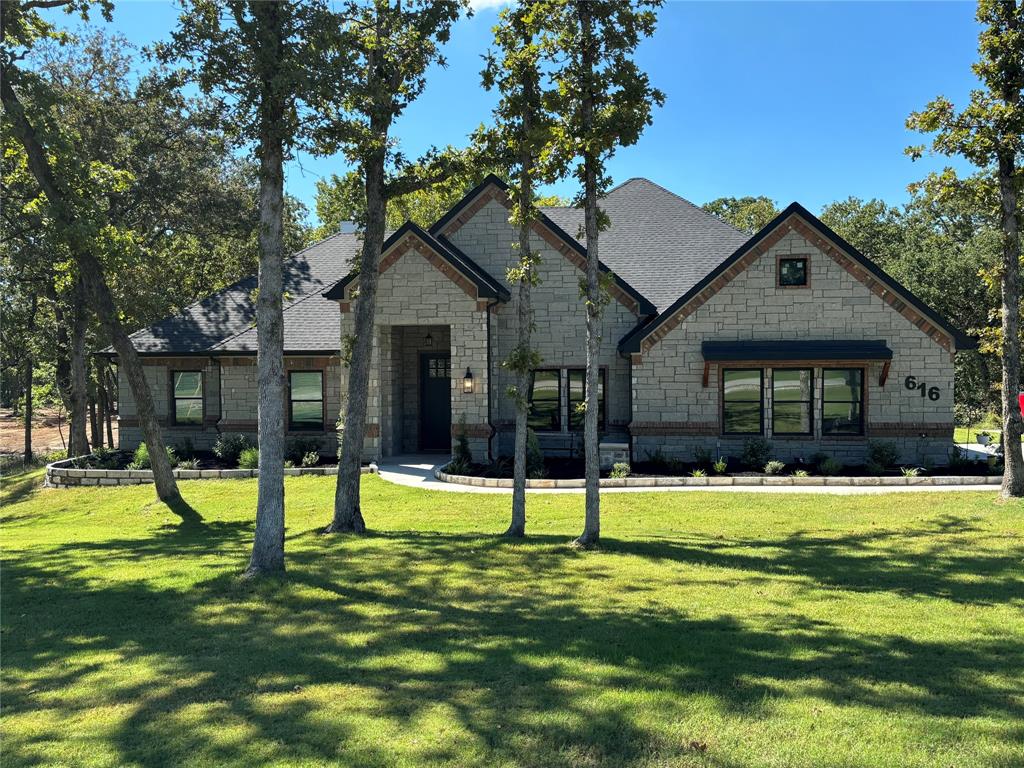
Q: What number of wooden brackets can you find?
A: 2